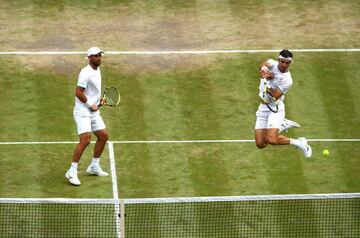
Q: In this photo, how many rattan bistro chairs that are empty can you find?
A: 0